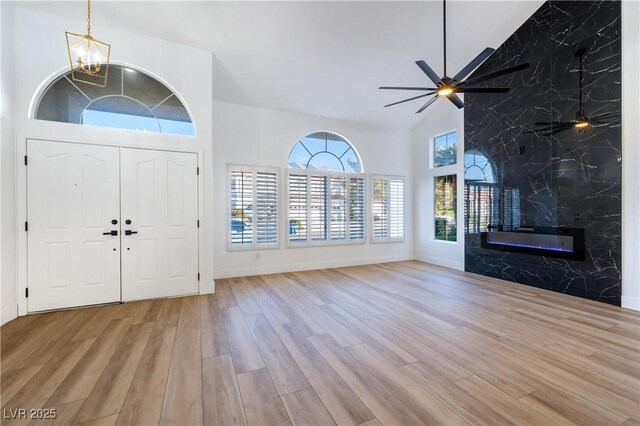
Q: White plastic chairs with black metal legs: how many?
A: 0